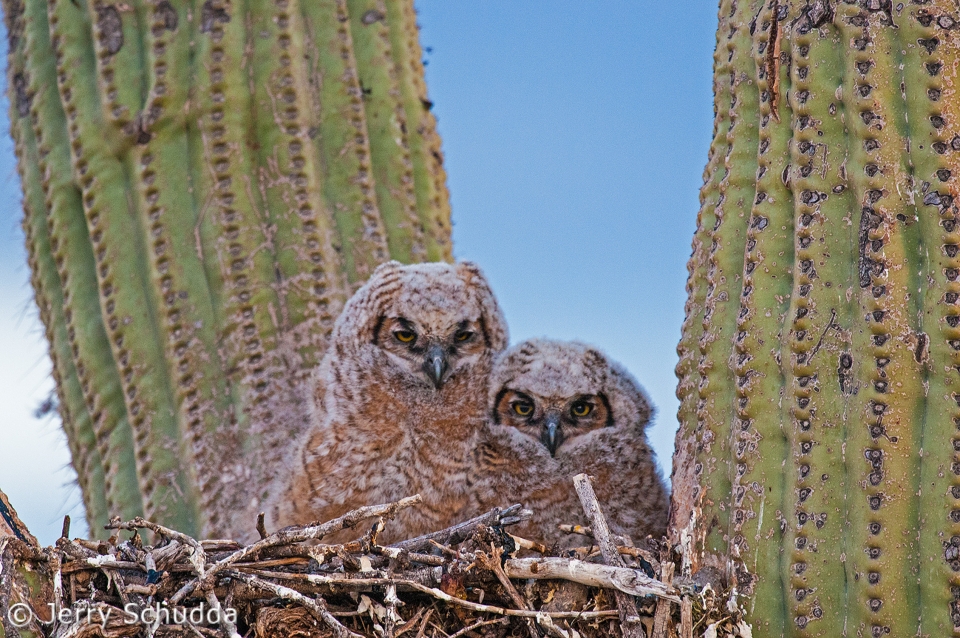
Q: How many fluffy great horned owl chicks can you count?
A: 2